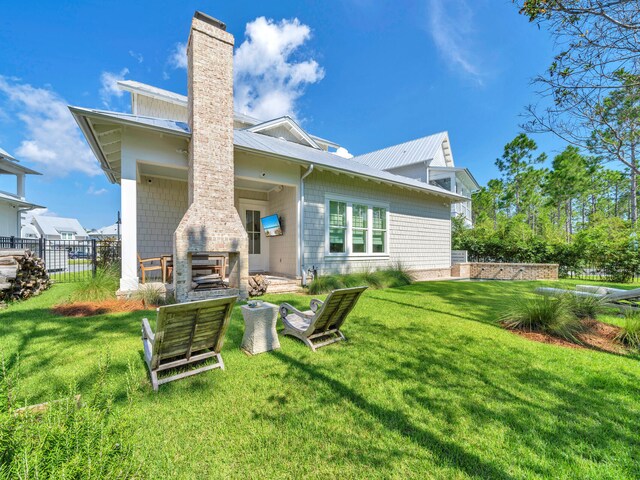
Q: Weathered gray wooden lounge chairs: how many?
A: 2